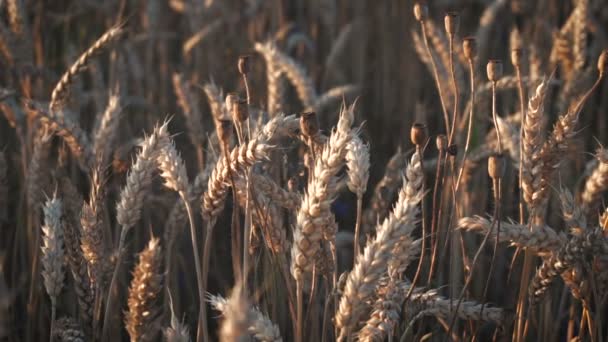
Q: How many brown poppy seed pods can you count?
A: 15